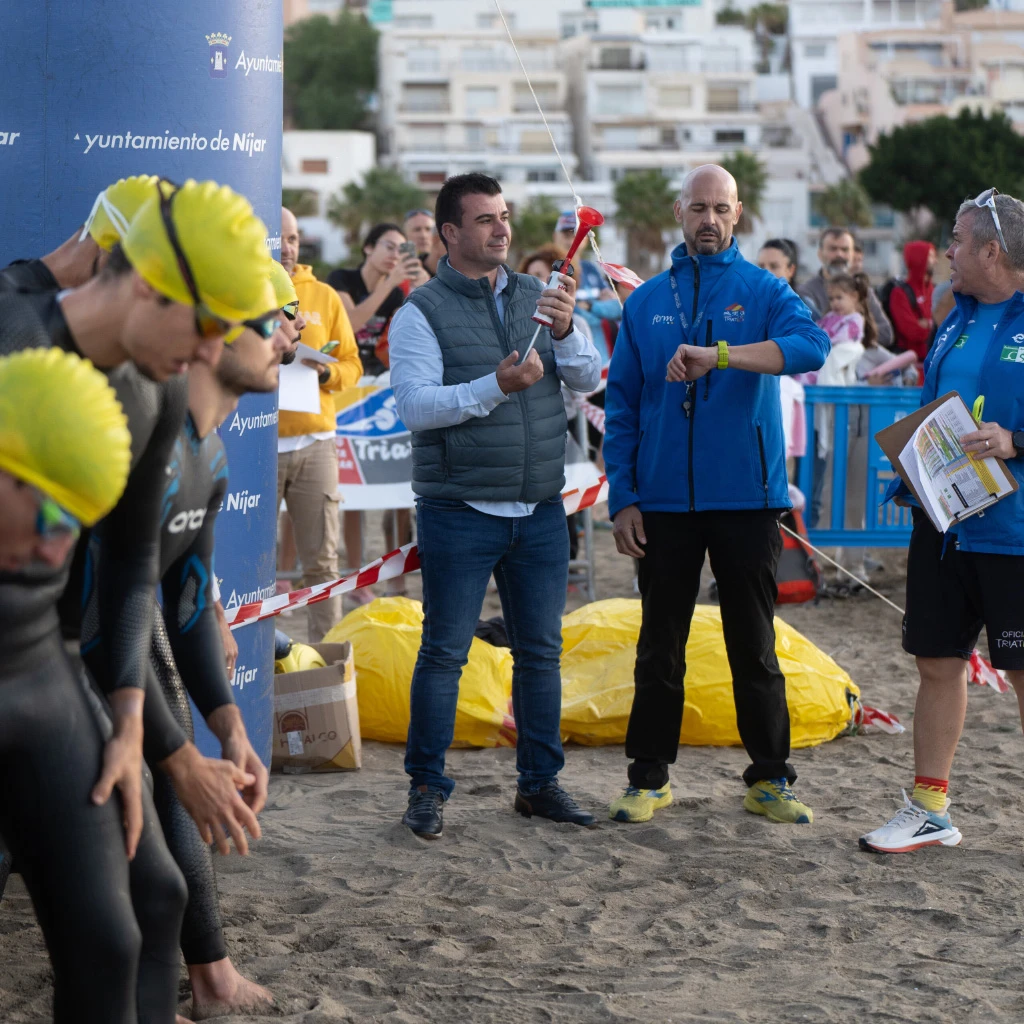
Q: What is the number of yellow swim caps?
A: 5